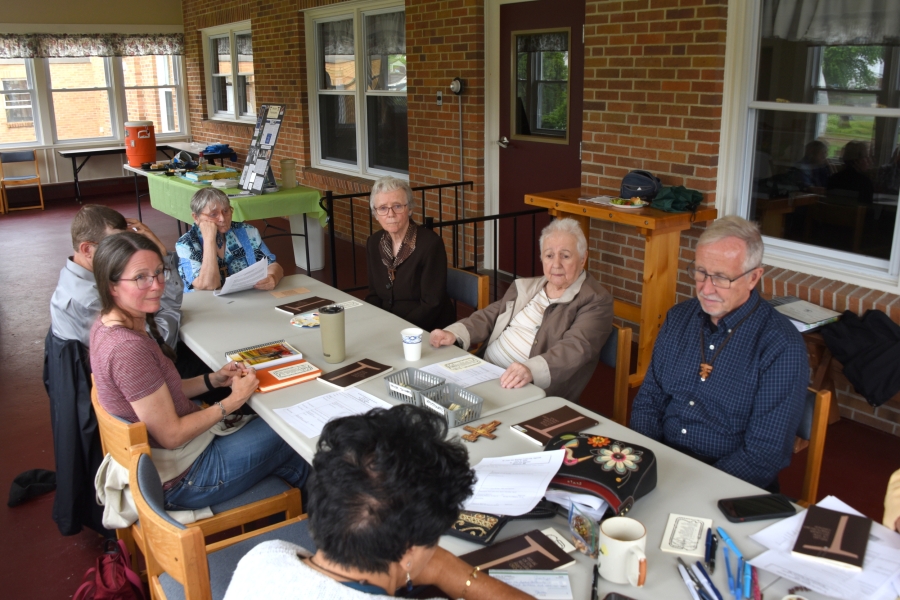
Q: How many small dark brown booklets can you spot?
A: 5